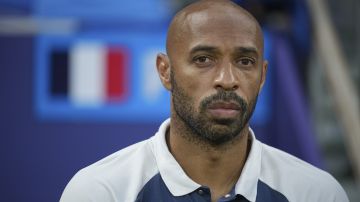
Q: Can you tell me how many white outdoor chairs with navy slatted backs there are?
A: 0